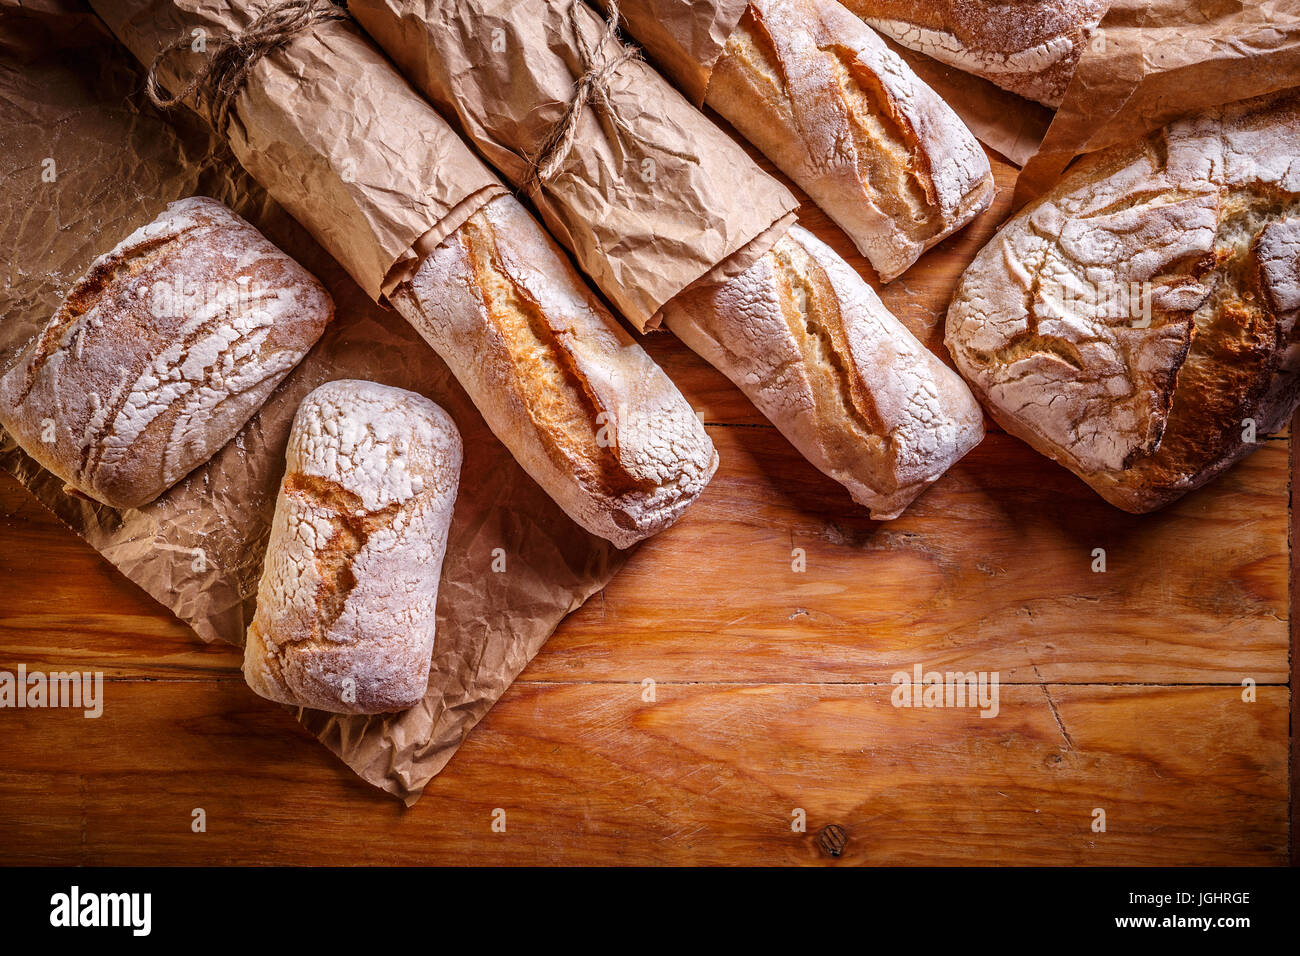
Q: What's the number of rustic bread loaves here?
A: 7